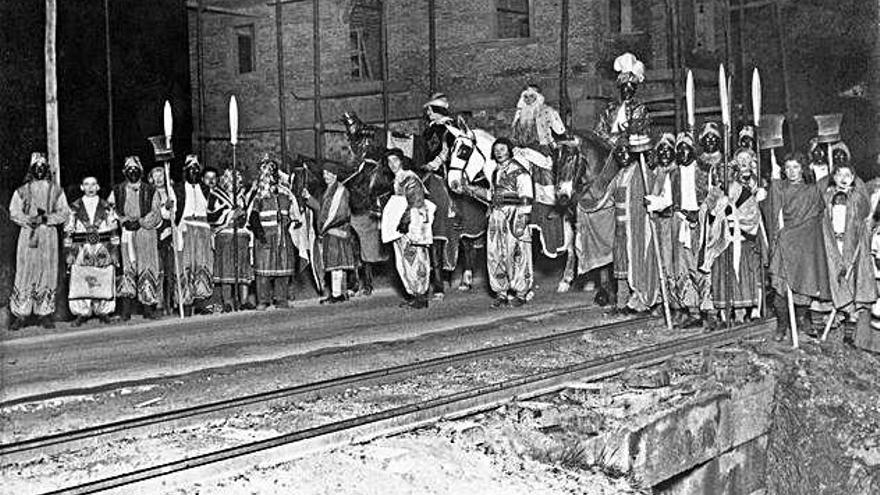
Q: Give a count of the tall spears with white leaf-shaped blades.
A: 5